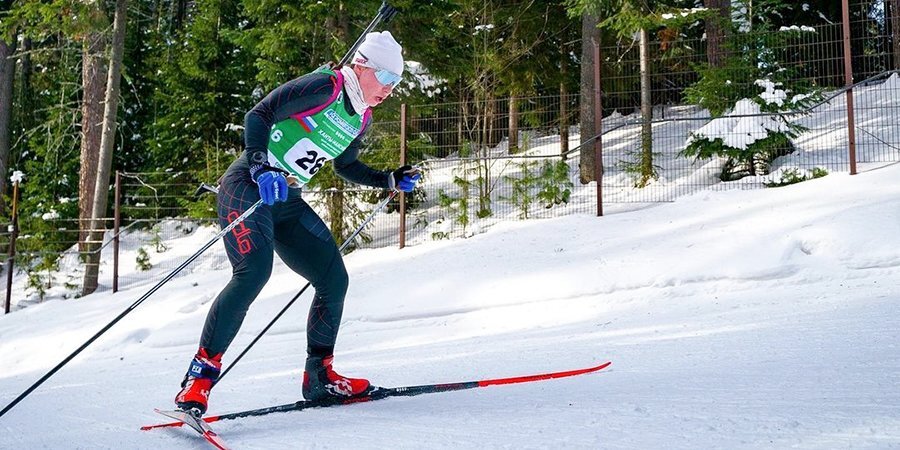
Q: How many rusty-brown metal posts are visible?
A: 5